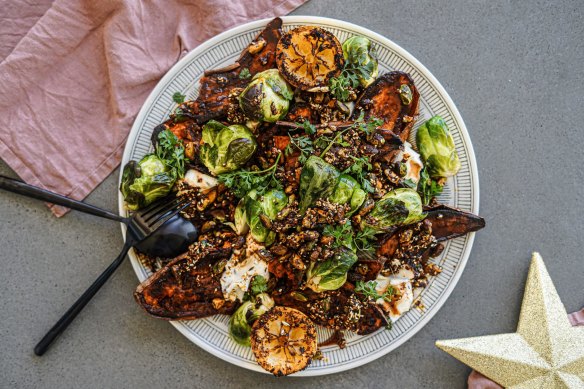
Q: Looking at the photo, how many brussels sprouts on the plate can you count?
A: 10